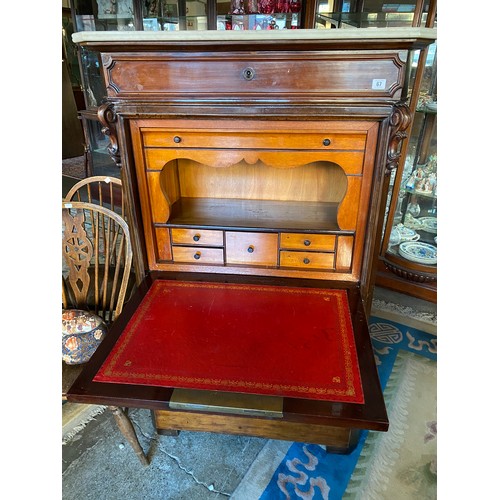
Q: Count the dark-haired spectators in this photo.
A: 0